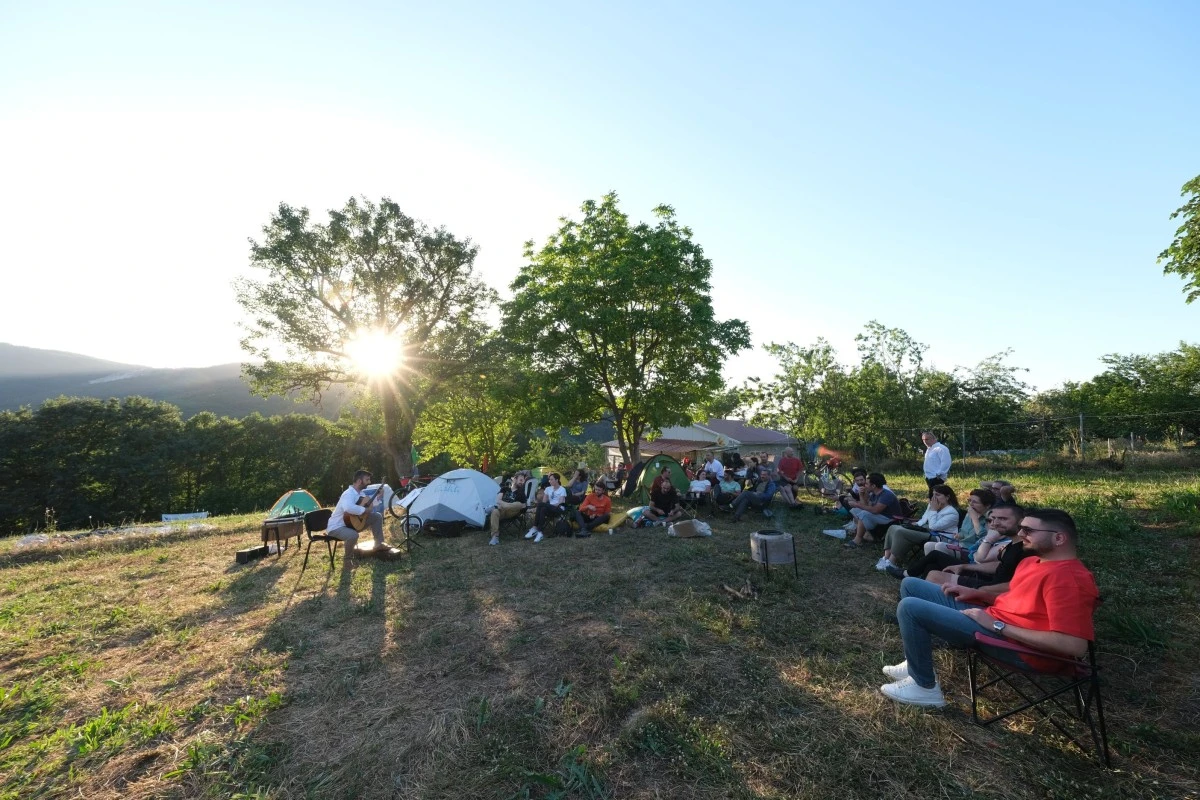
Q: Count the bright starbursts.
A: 1